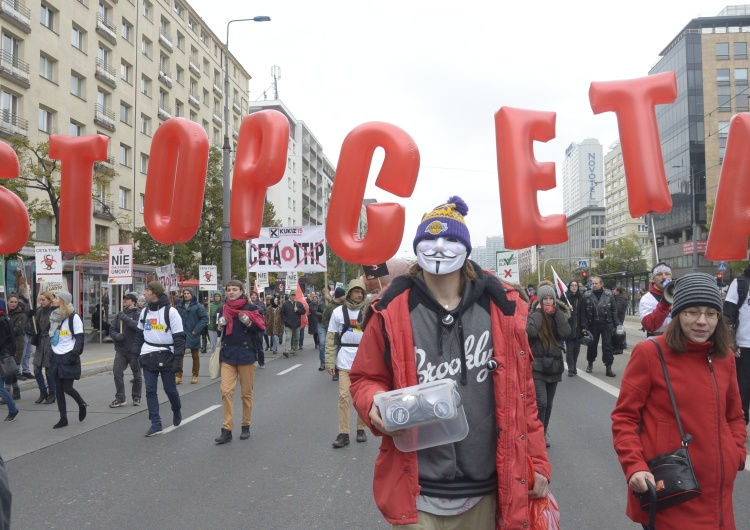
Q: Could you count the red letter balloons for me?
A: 8